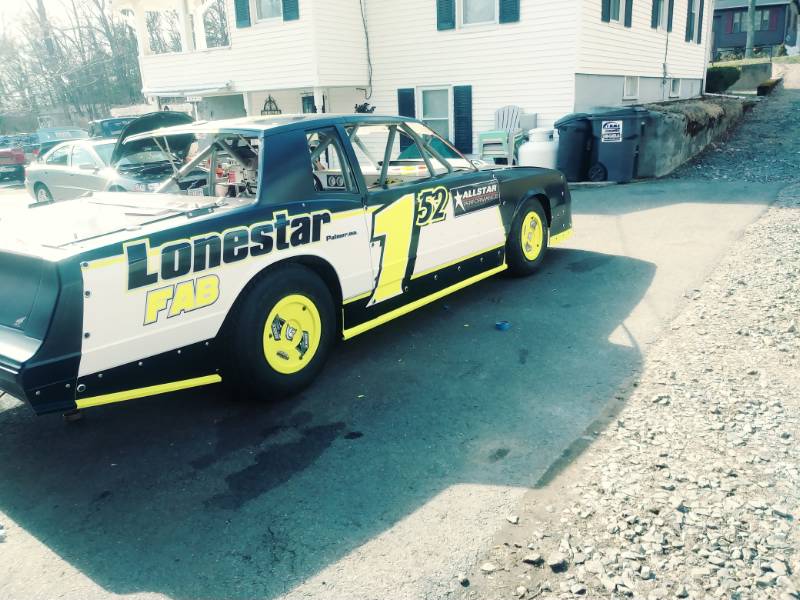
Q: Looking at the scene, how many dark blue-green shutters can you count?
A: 12